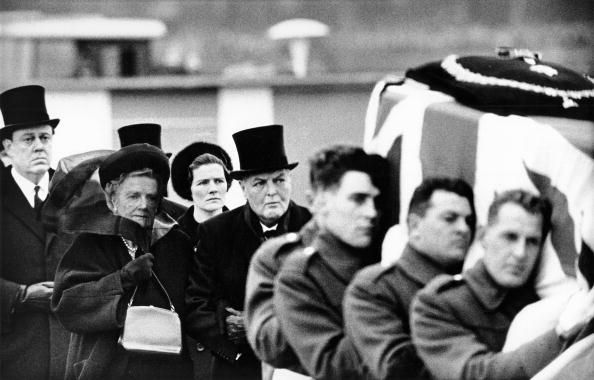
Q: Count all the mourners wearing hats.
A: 5